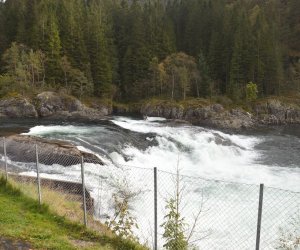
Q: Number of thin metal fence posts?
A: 5